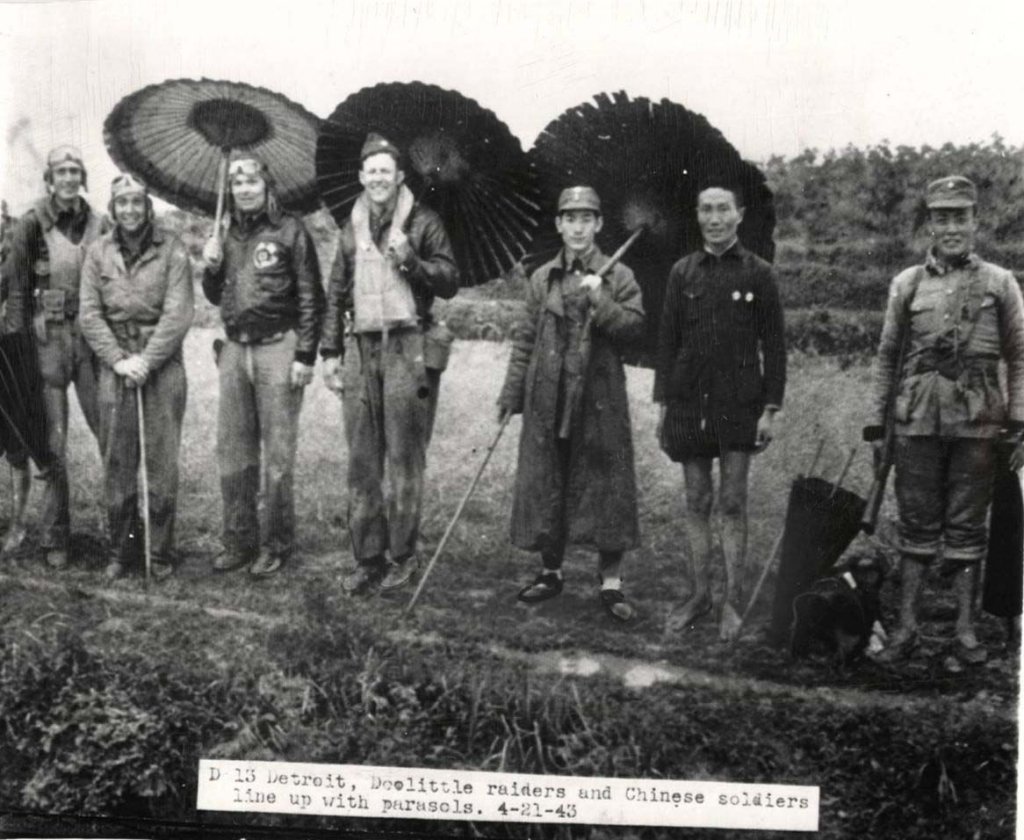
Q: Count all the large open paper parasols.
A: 3